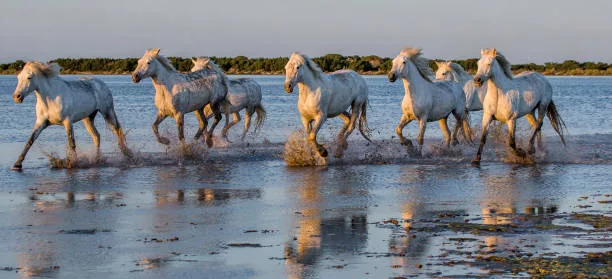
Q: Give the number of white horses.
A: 7